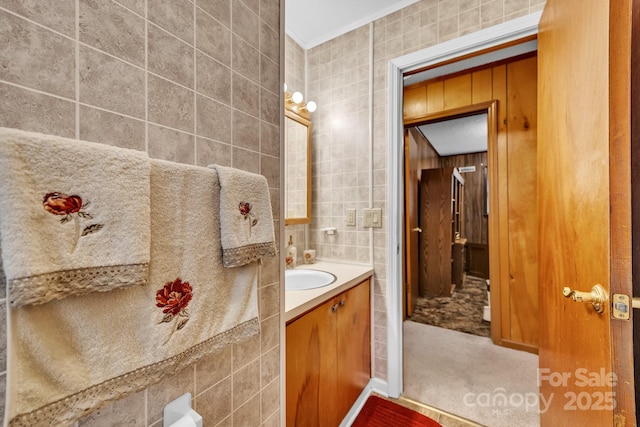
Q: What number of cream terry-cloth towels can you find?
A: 3